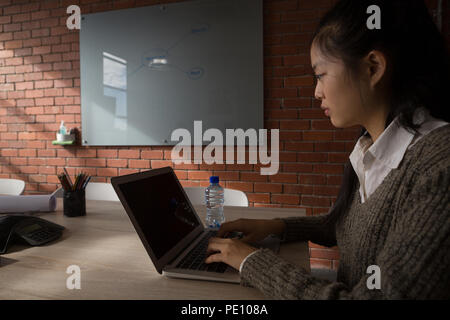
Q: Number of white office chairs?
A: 3